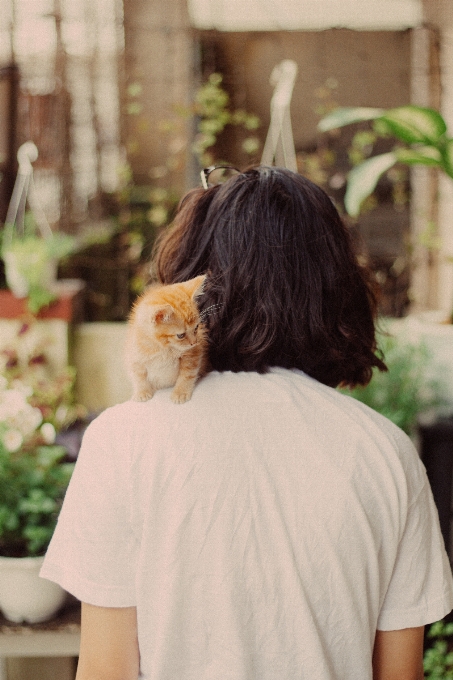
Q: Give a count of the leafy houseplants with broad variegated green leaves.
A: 1